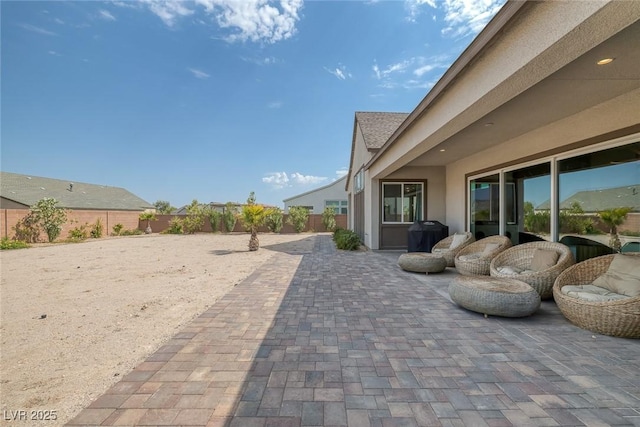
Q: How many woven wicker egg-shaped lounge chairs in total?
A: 4